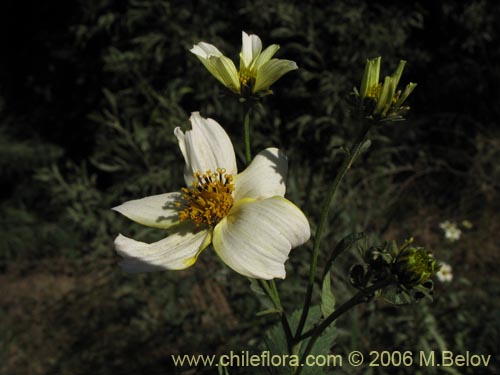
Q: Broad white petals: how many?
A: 5